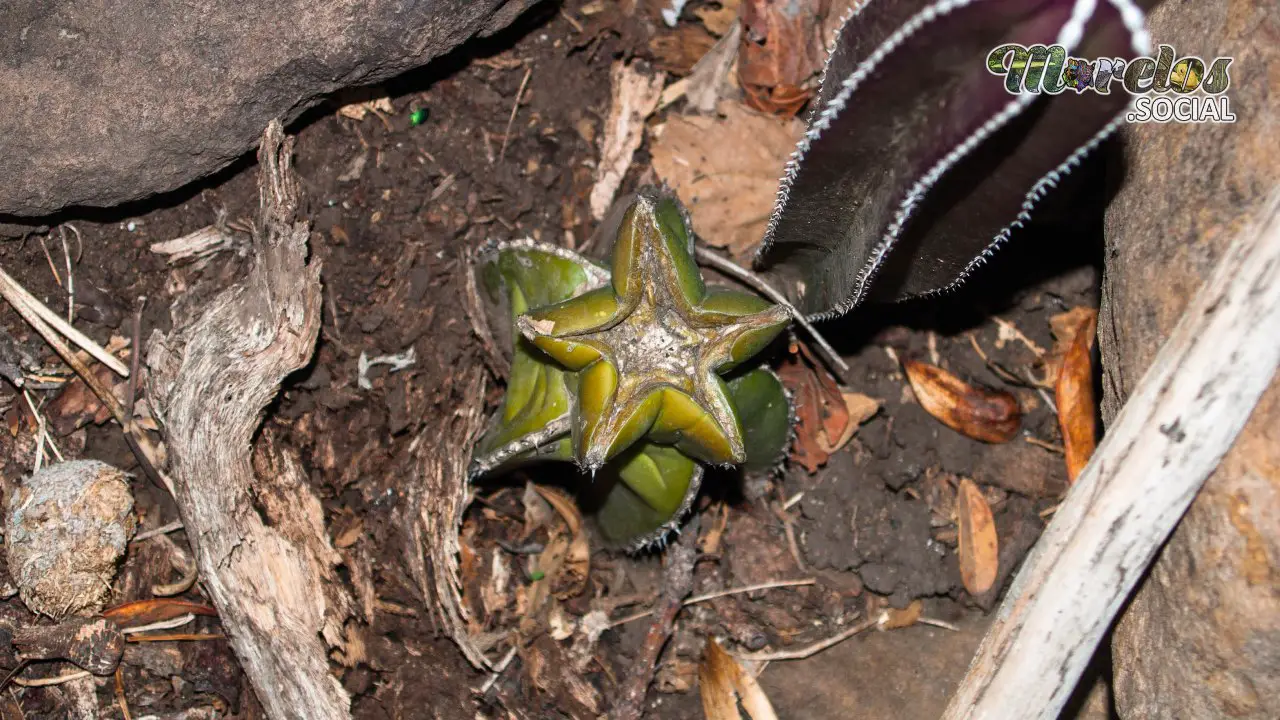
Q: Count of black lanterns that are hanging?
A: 0